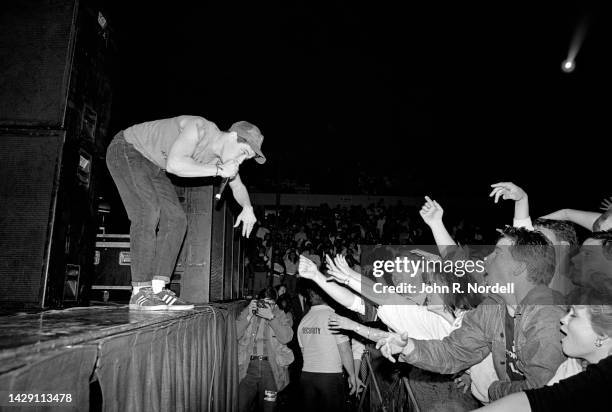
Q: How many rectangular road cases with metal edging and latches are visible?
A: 1